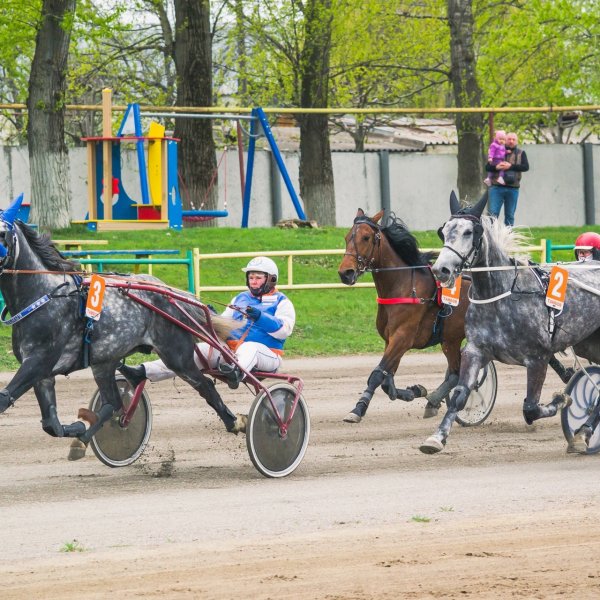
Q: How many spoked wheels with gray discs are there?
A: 2